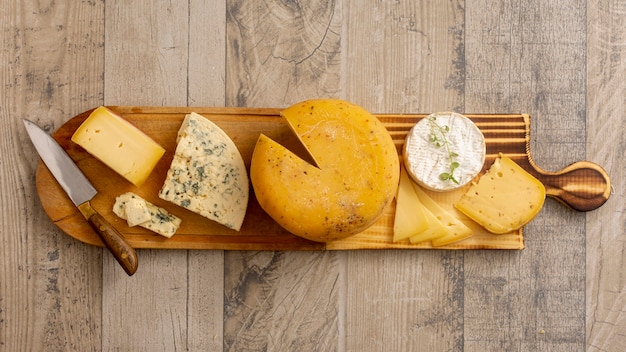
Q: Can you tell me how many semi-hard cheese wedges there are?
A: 2